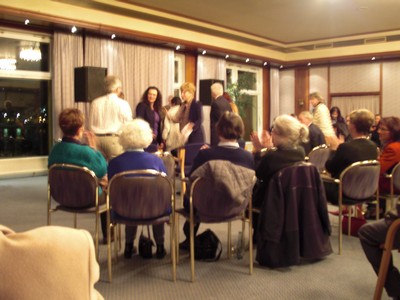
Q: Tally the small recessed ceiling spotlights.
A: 11